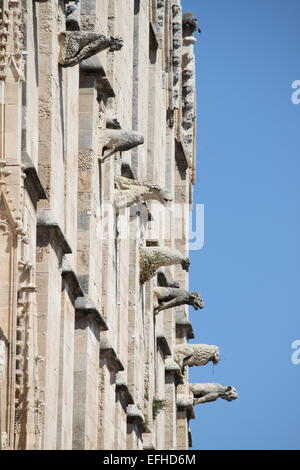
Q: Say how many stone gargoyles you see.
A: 7